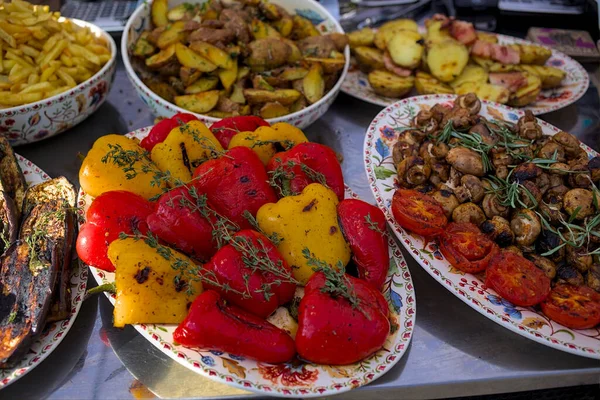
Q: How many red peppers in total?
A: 10